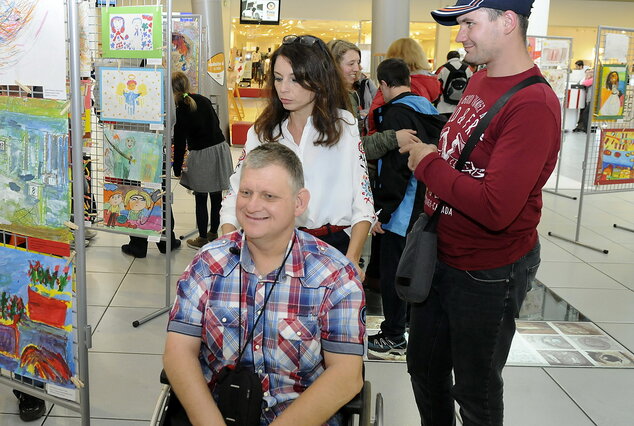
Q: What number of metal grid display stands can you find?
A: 5